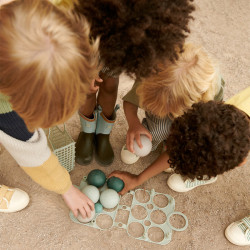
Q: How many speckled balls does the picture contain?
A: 4